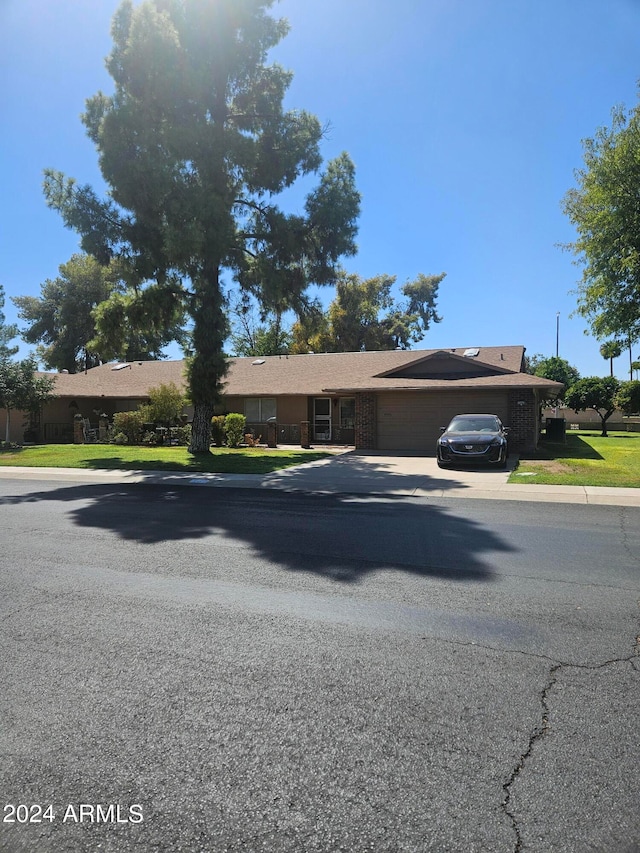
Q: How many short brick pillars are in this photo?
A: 4